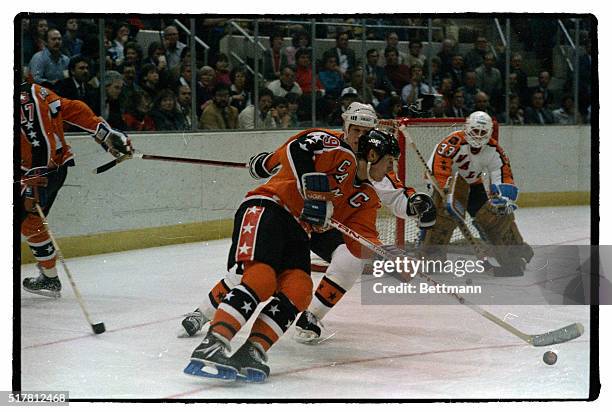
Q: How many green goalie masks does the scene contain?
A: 0